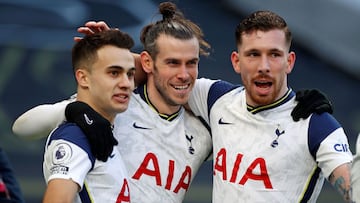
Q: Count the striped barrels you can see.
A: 0